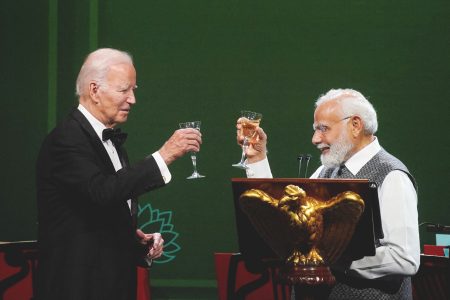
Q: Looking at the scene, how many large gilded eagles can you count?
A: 1